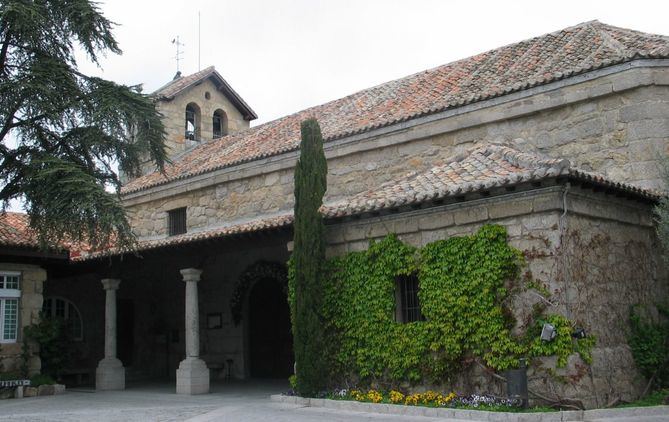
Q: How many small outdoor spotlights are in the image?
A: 2